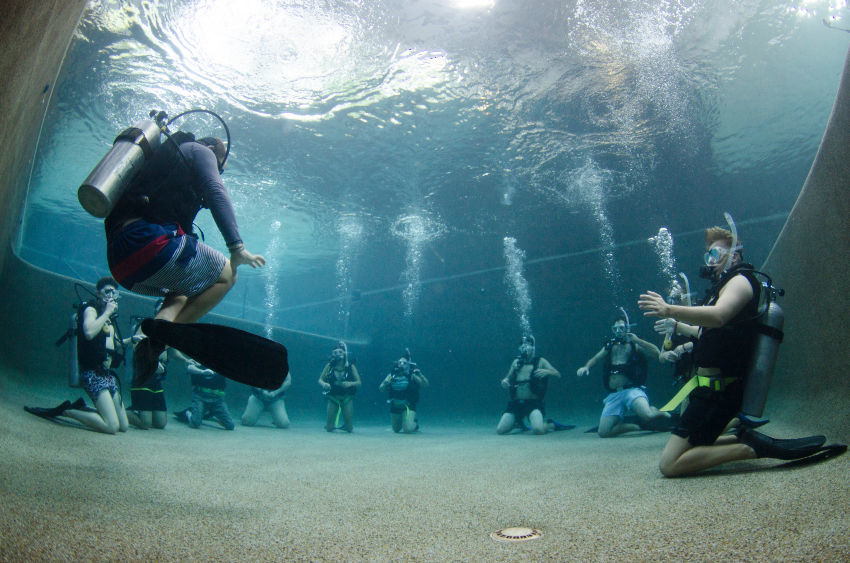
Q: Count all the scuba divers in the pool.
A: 11